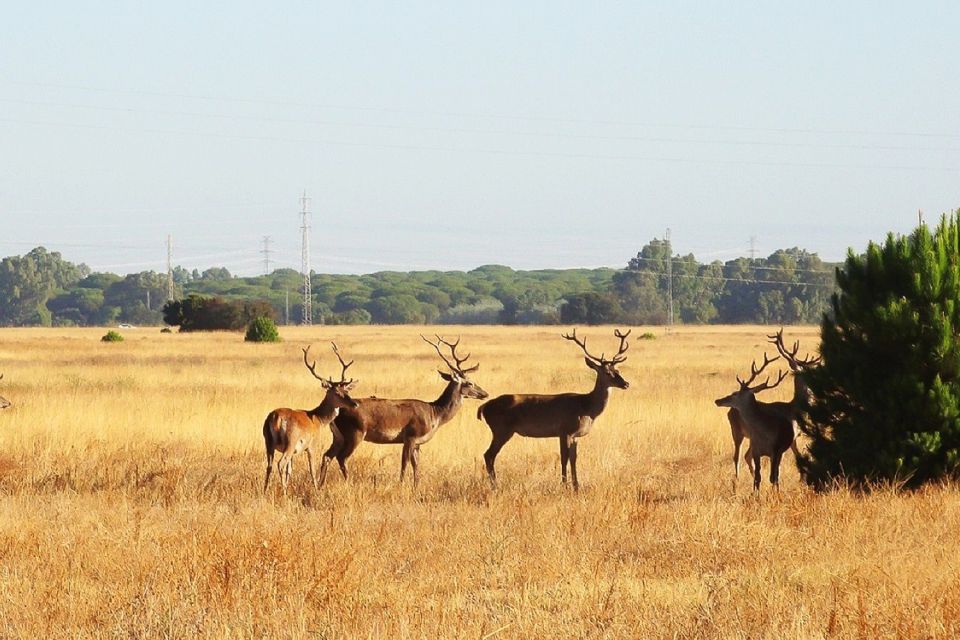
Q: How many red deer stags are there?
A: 5